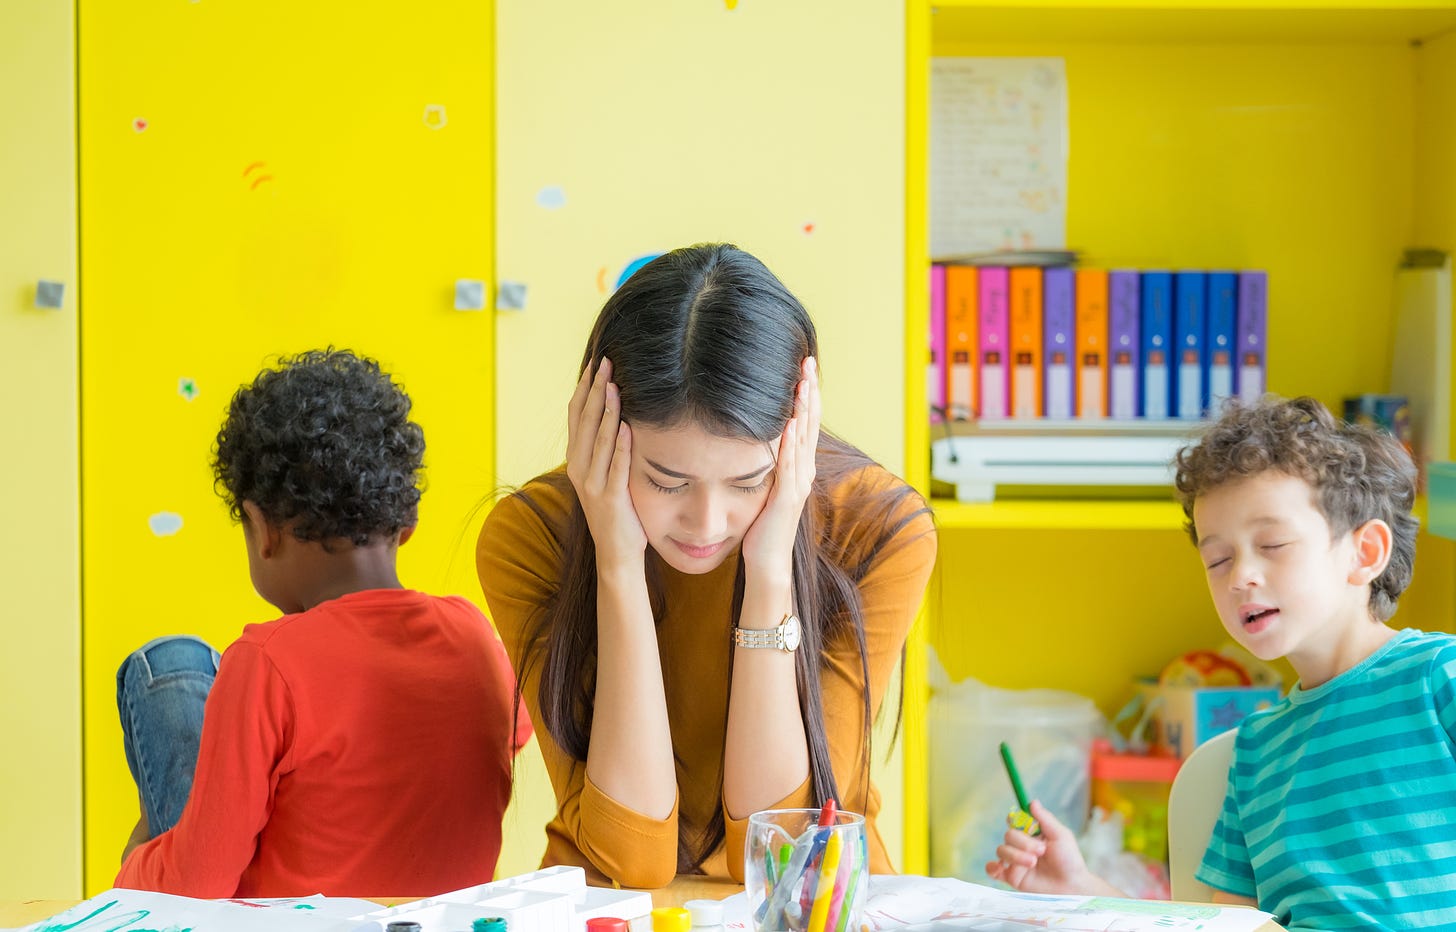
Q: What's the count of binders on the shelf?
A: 11